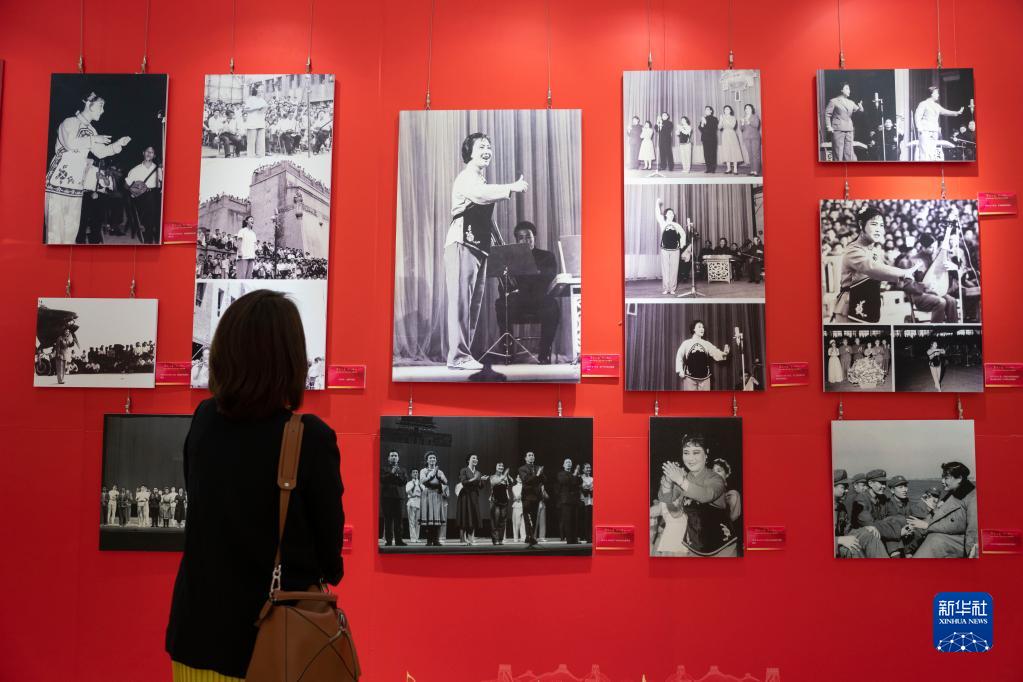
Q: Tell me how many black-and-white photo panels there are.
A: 11